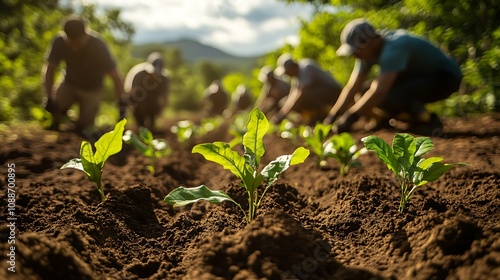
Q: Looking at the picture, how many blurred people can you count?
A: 7